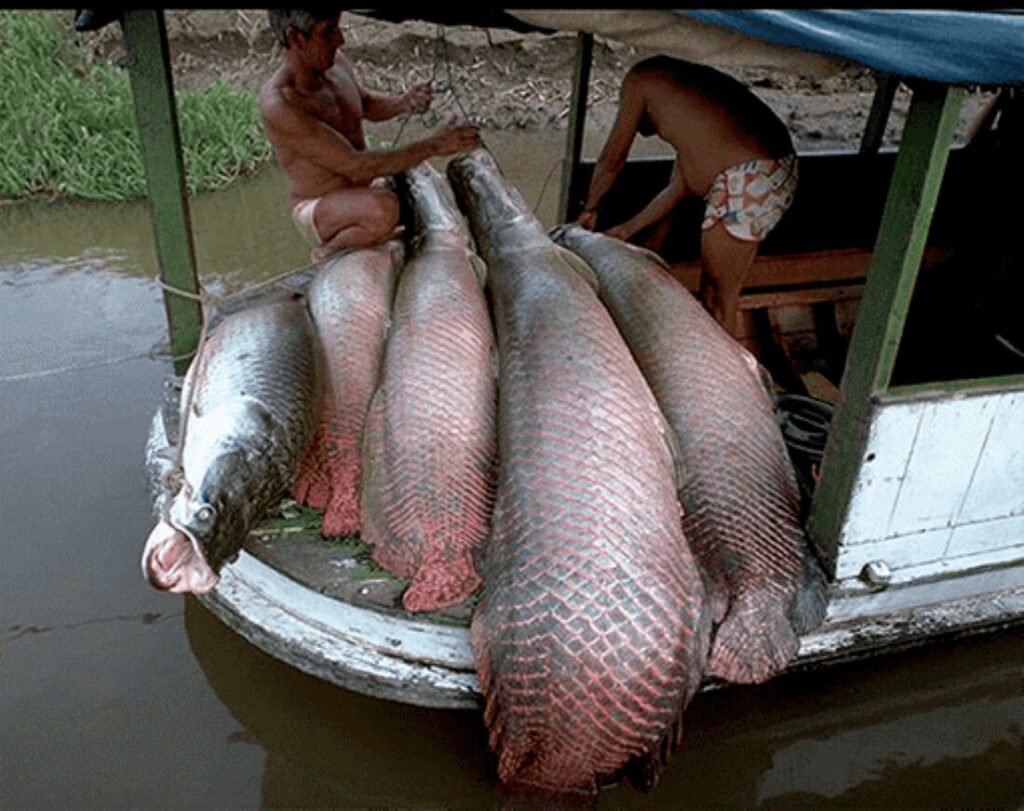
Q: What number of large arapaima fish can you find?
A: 5